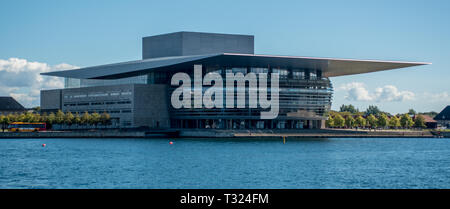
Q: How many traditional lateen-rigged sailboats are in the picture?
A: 0